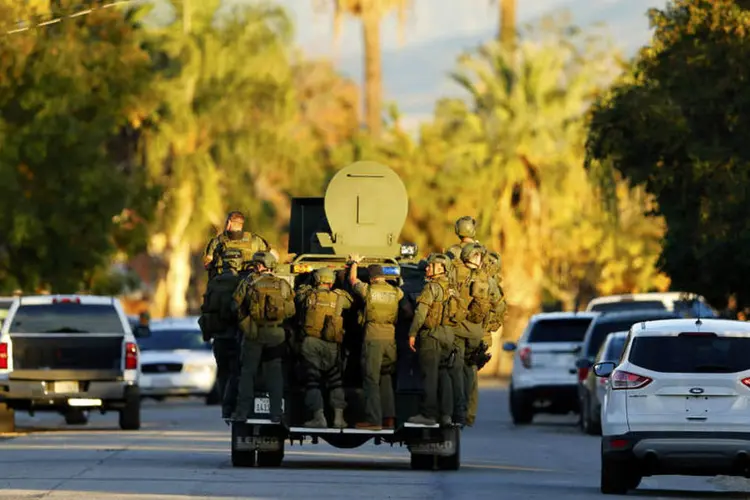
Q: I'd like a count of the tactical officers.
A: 9